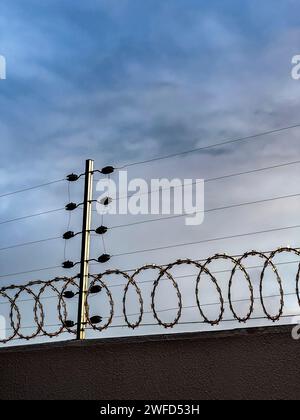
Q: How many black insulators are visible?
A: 12